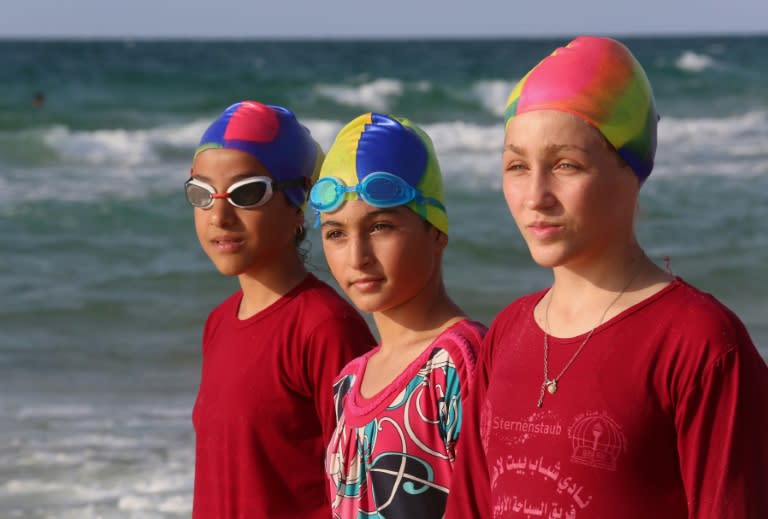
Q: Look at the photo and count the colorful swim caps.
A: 3